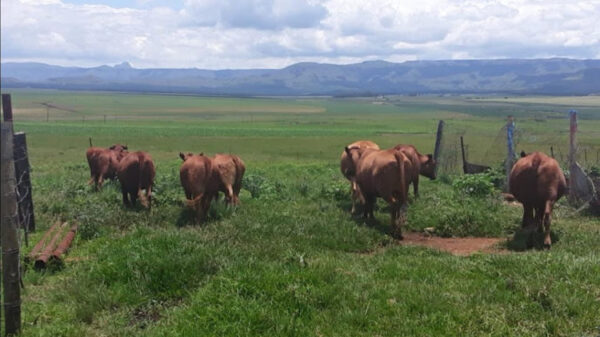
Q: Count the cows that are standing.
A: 8